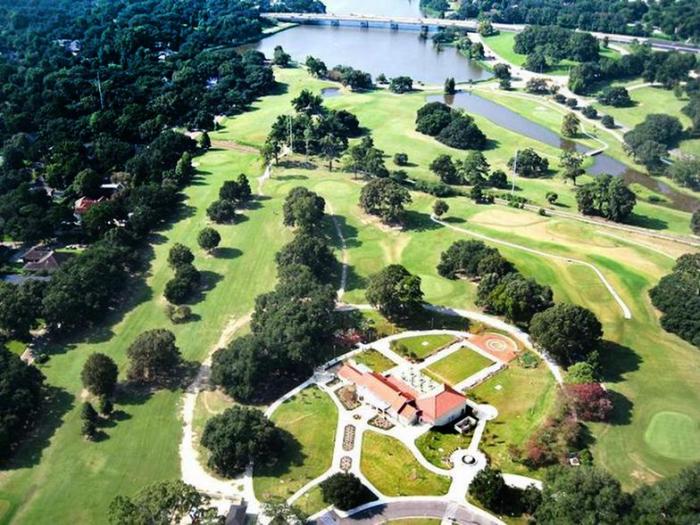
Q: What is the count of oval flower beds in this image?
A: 2